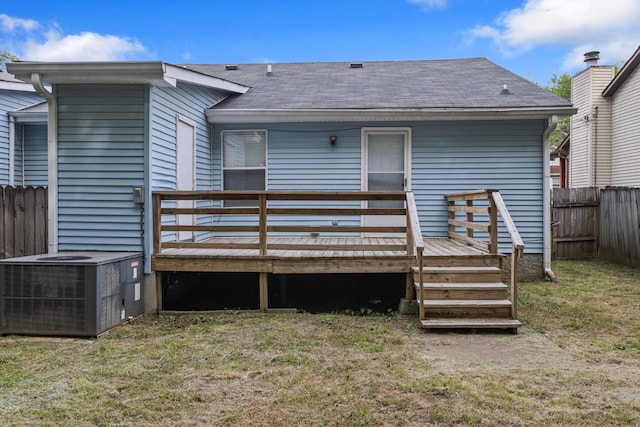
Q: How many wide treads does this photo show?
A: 4